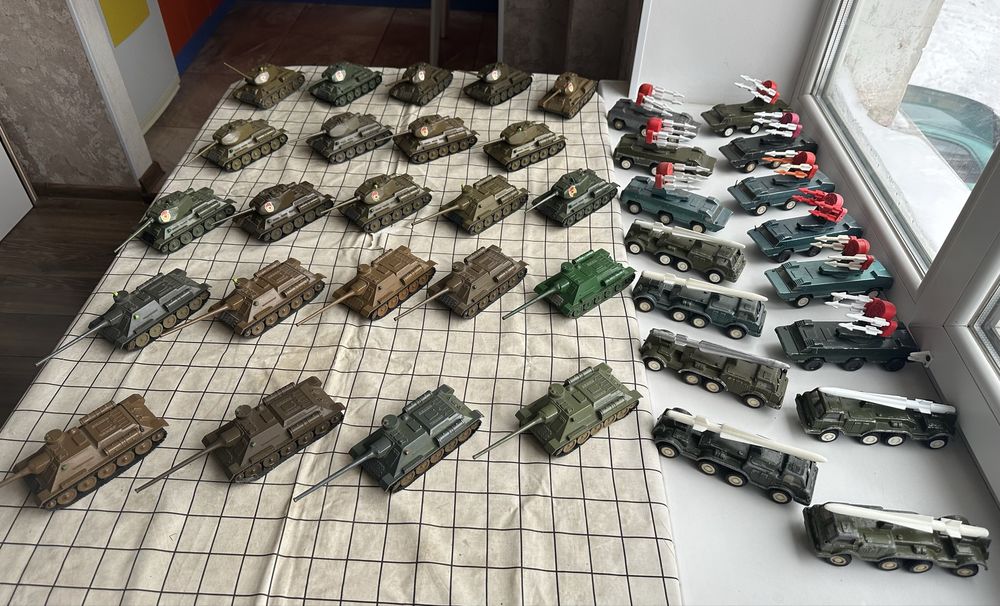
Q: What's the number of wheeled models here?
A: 15